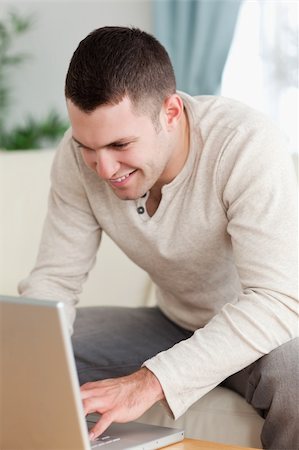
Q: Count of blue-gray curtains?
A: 1